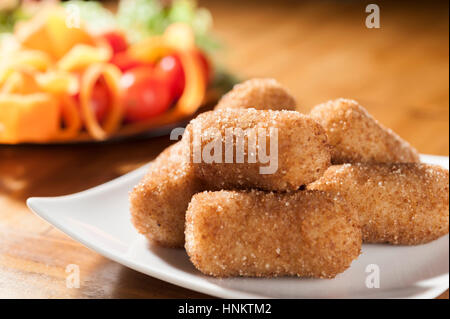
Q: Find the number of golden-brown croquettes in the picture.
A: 6